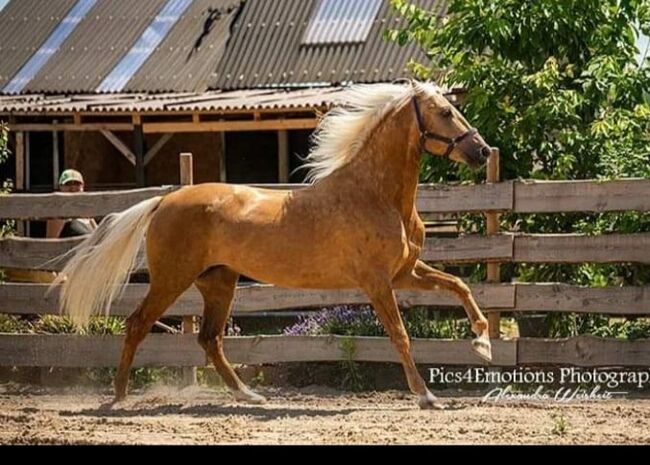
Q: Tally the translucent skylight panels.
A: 3